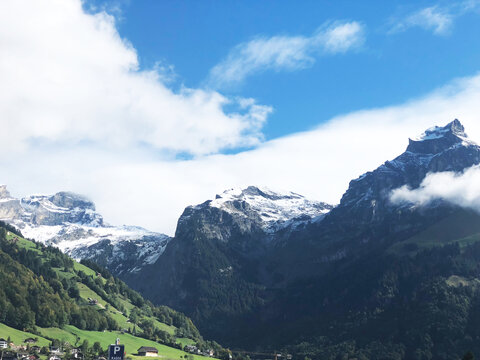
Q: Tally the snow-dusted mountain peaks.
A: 3